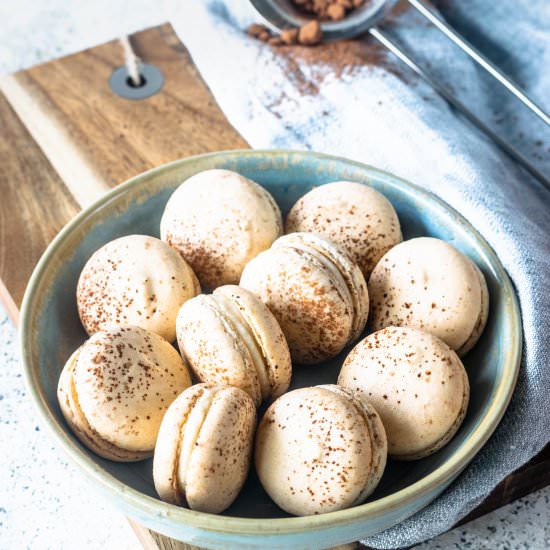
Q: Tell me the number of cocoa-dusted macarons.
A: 10